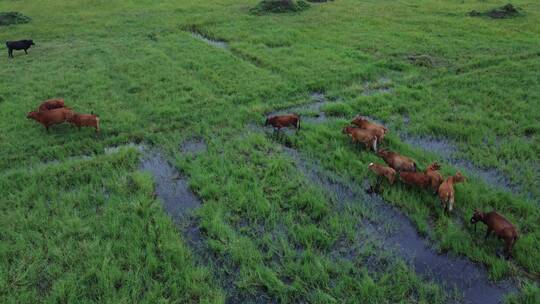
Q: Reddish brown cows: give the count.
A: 12